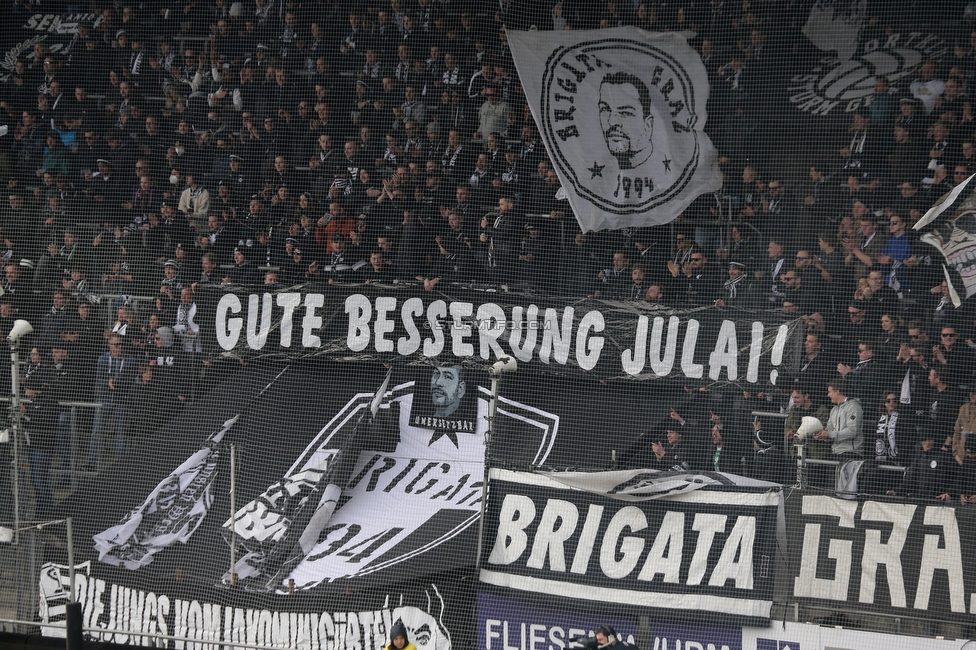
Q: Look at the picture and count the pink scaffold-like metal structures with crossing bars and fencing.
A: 0